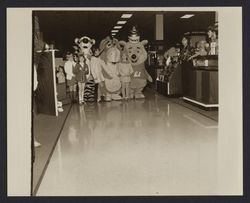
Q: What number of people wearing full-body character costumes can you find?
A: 3